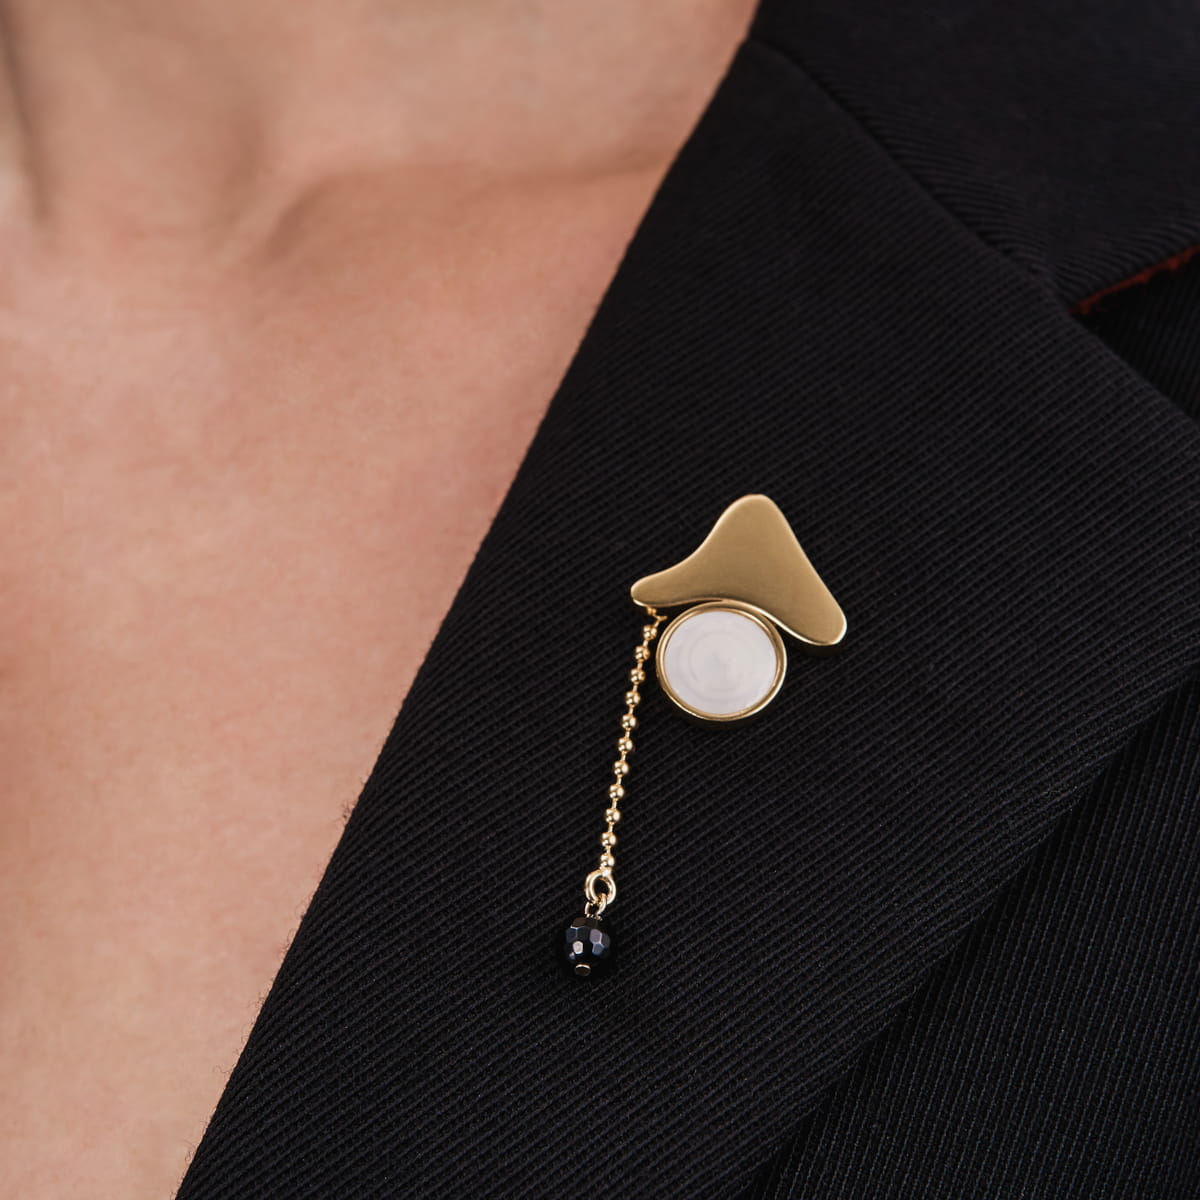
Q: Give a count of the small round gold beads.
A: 11